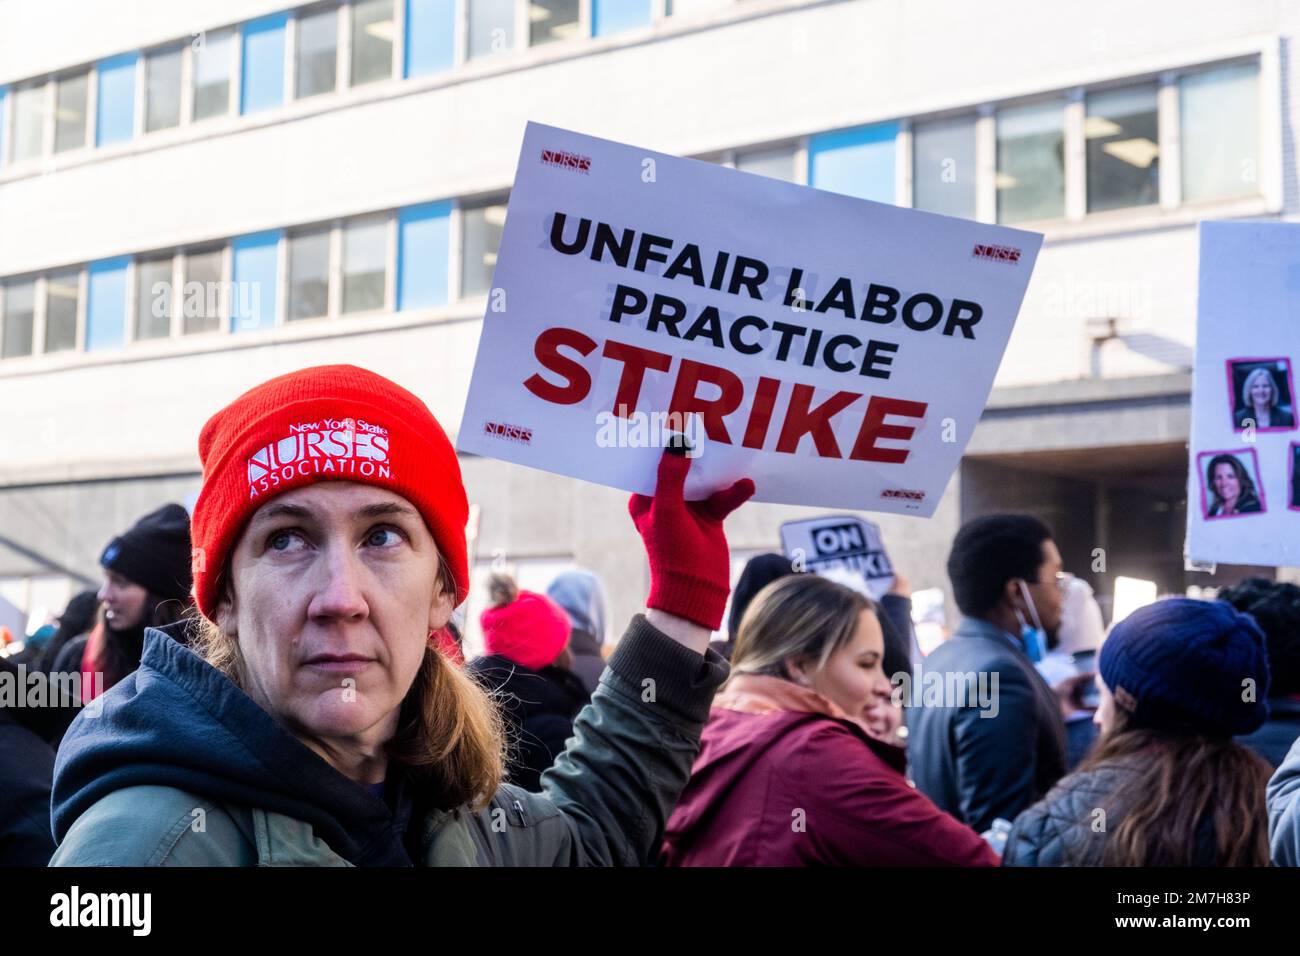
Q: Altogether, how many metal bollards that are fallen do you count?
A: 0